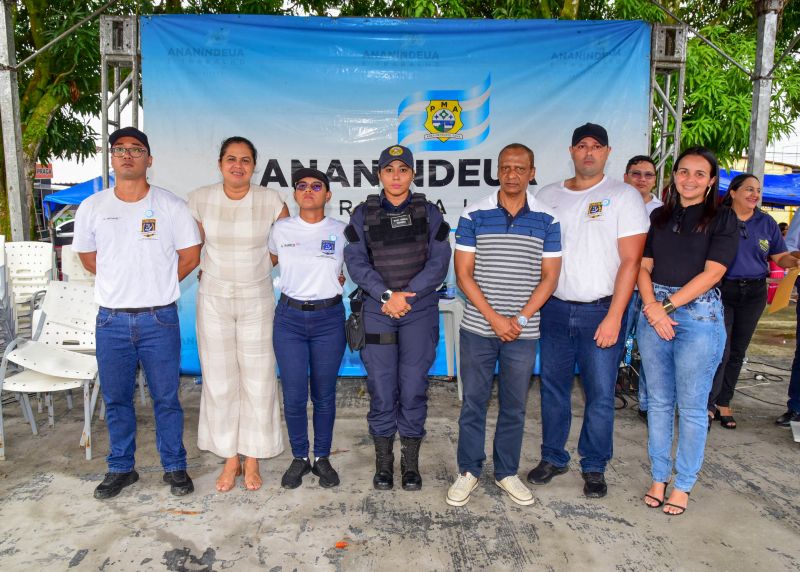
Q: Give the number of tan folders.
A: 1